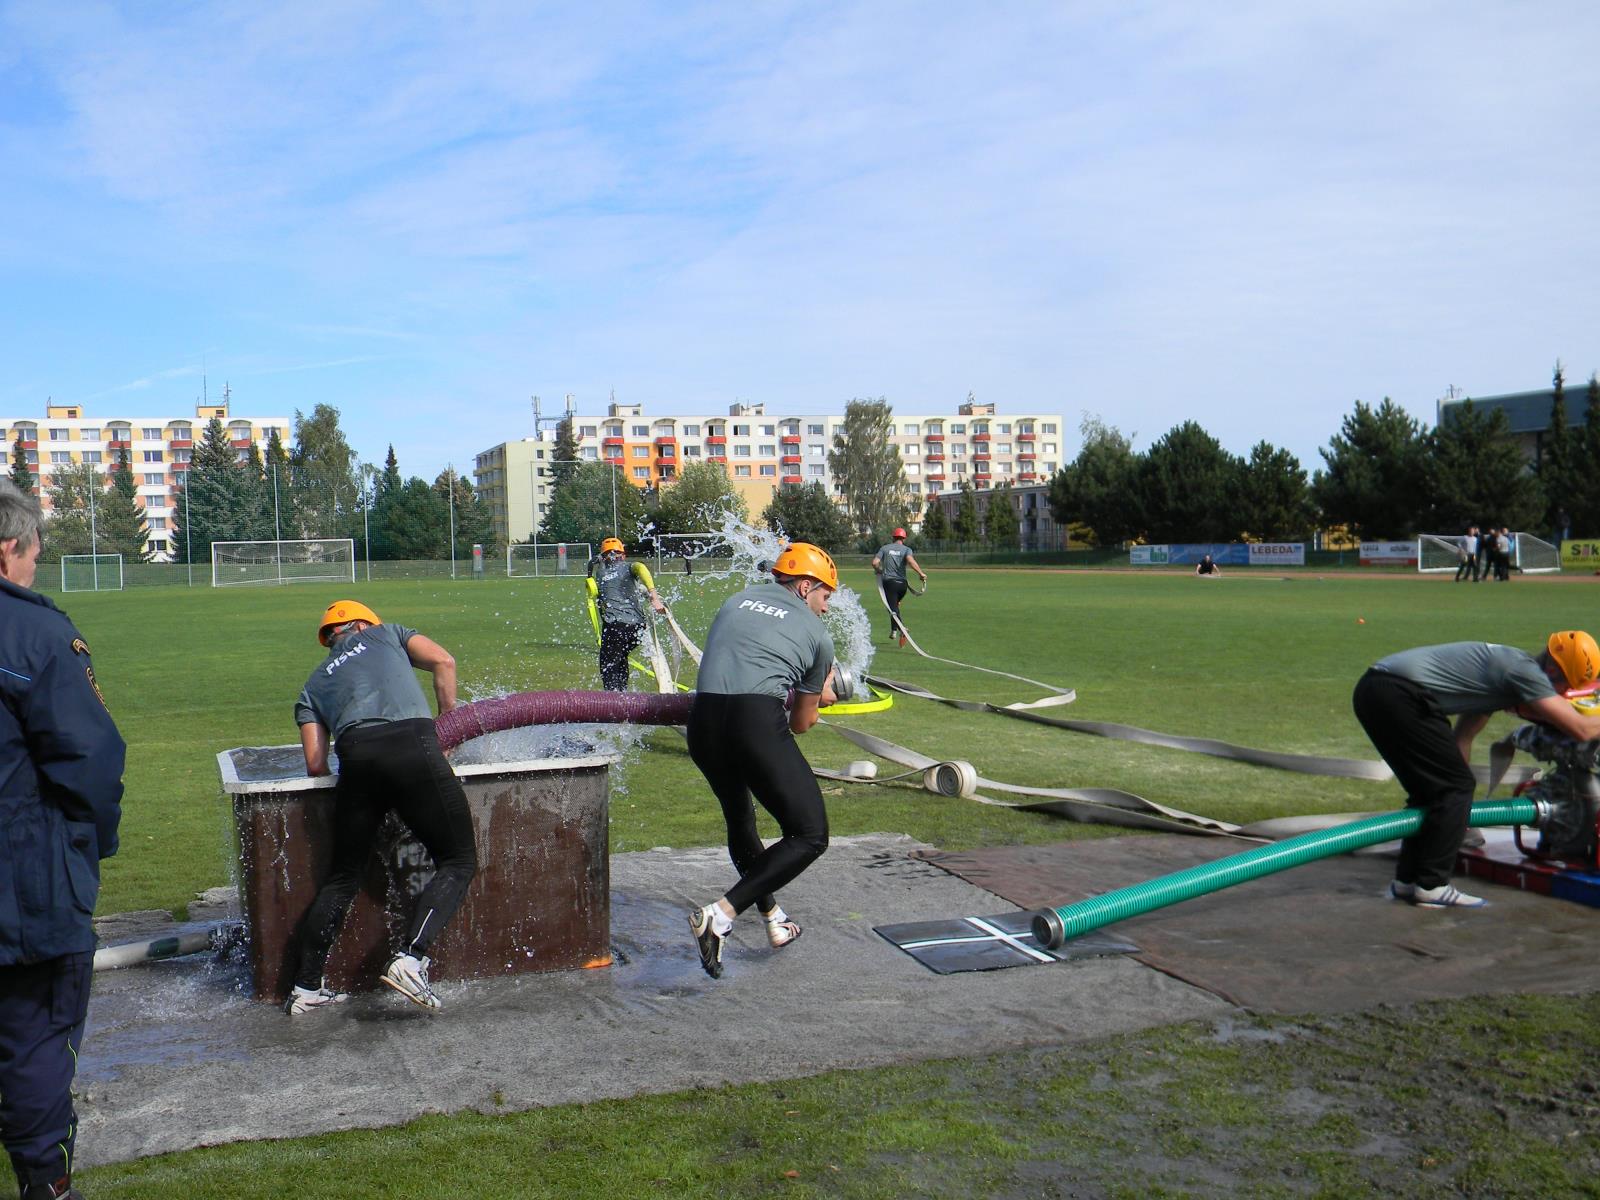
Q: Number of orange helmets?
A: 4